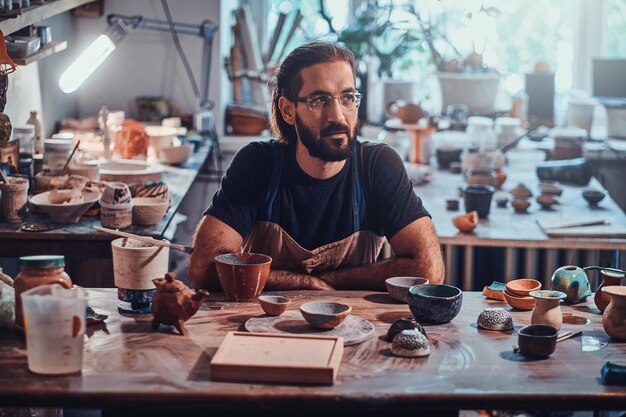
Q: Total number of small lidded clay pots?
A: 1